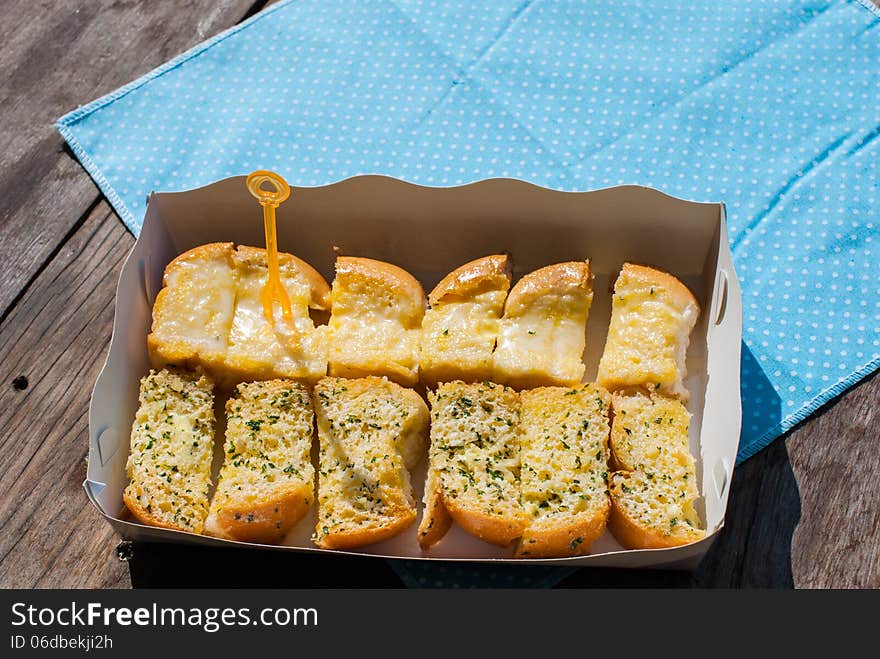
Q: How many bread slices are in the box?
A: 12